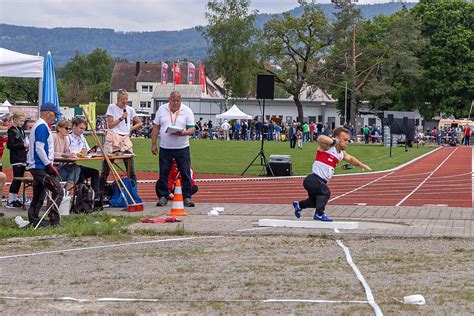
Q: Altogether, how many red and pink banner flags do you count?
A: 4